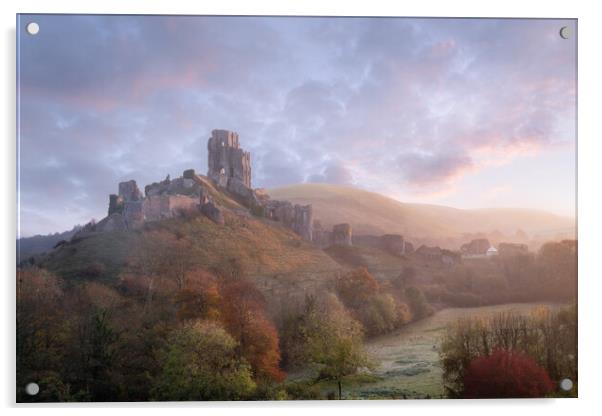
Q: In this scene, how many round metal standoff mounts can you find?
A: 4